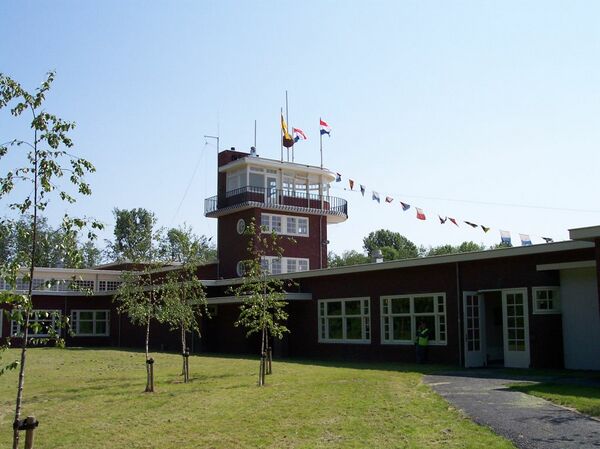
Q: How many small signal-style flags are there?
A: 14